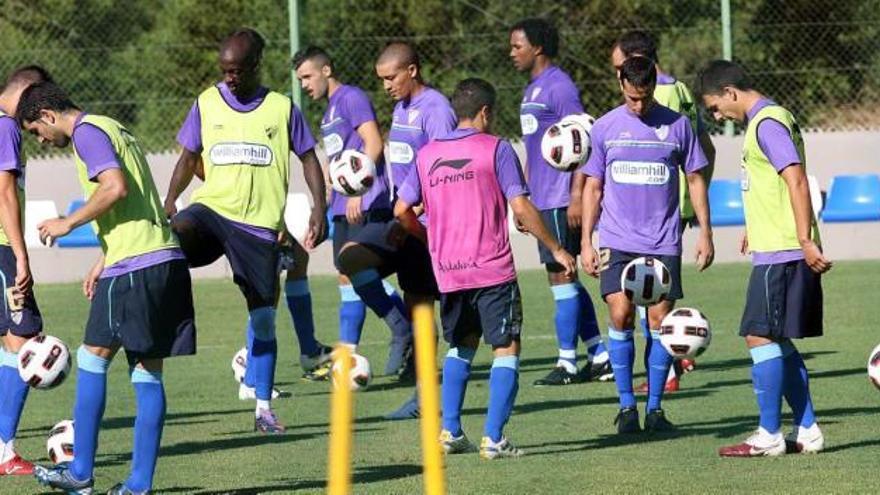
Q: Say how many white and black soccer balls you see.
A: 10